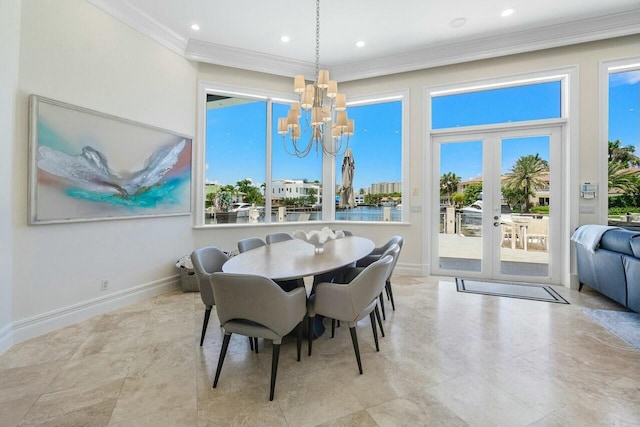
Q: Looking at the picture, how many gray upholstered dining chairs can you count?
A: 8